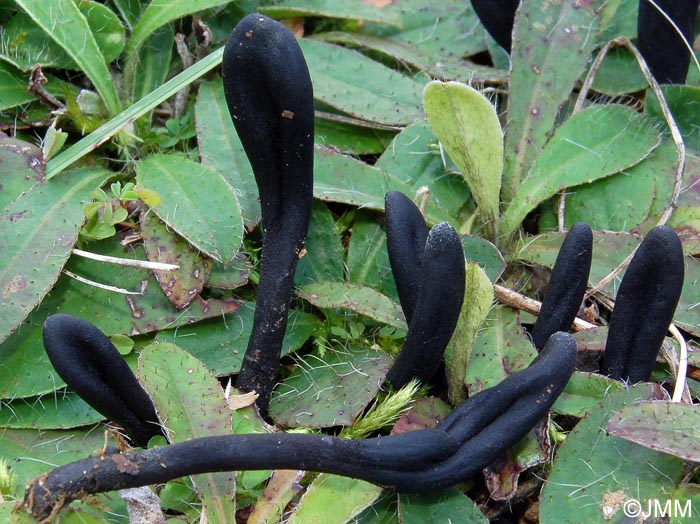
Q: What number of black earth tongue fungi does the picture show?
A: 9